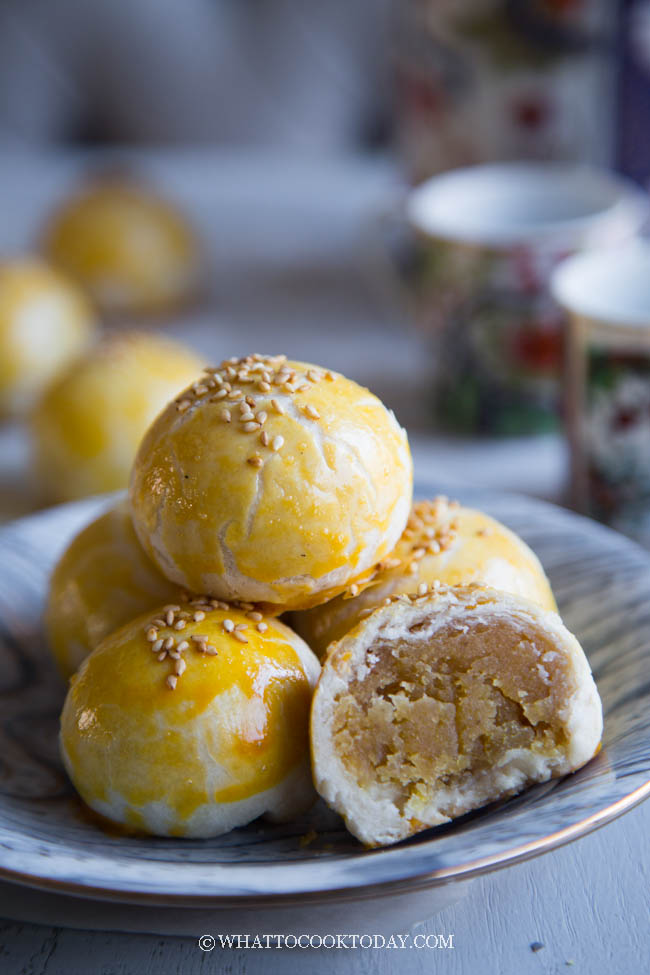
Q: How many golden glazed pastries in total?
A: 8